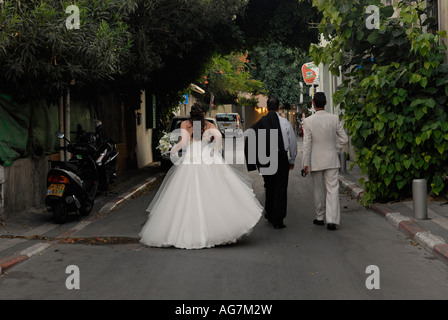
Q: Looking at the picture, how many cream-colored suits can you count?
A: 1